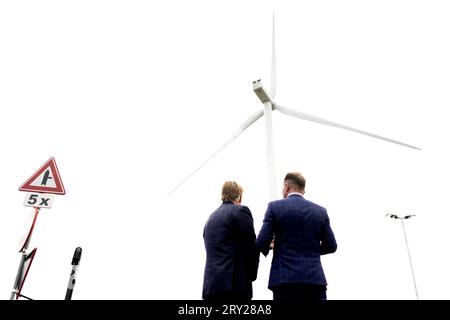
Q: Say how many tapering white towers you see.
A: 1